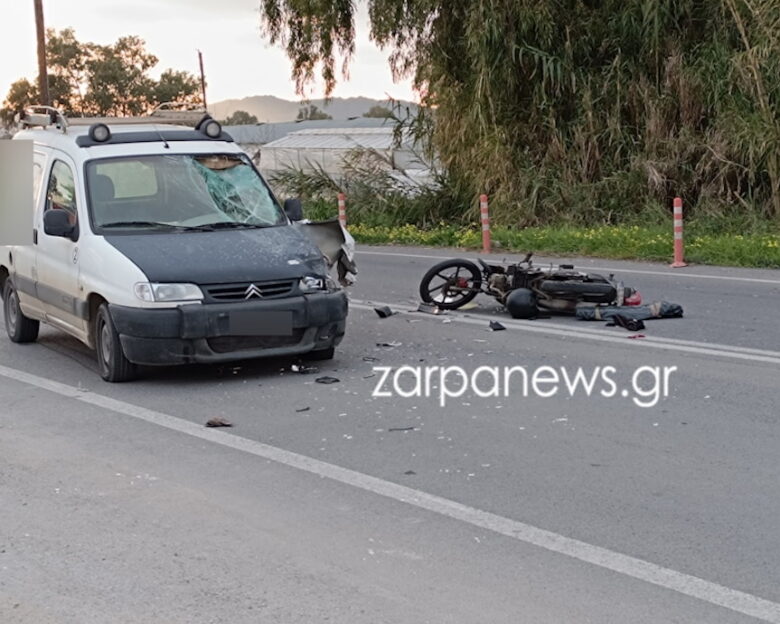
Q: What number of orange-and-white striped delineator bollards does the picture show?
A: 3